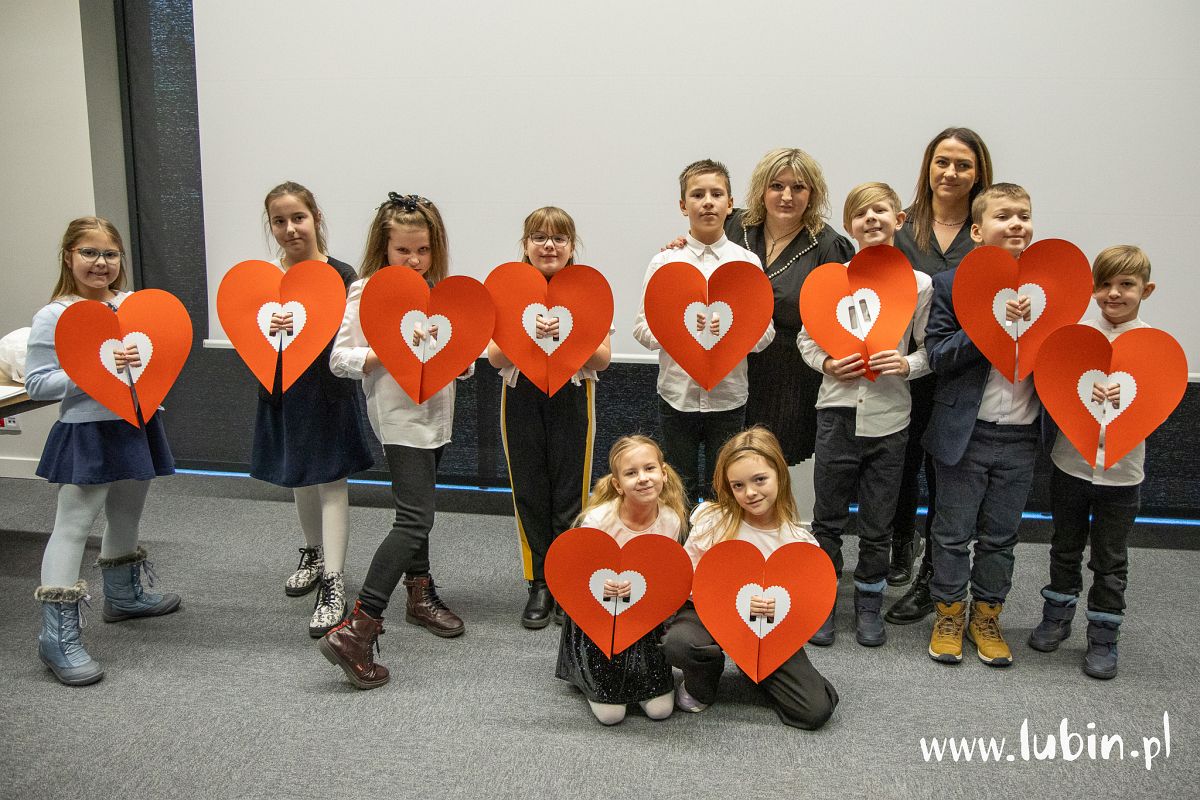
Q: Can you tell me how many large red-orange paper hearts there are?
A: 10